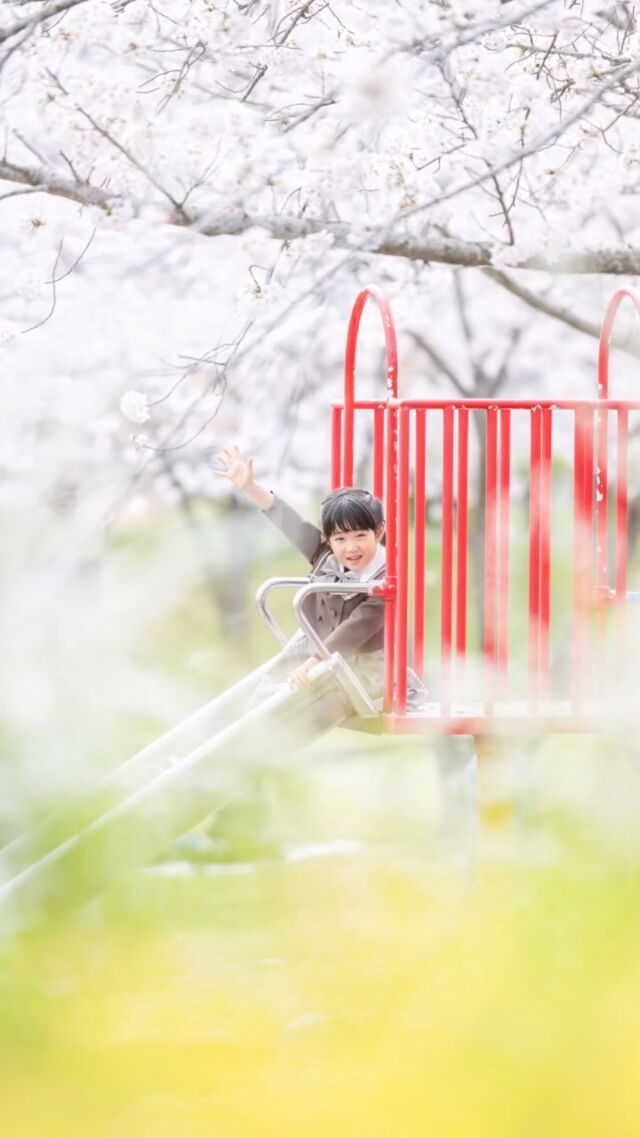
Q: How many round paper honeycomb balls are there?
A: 0